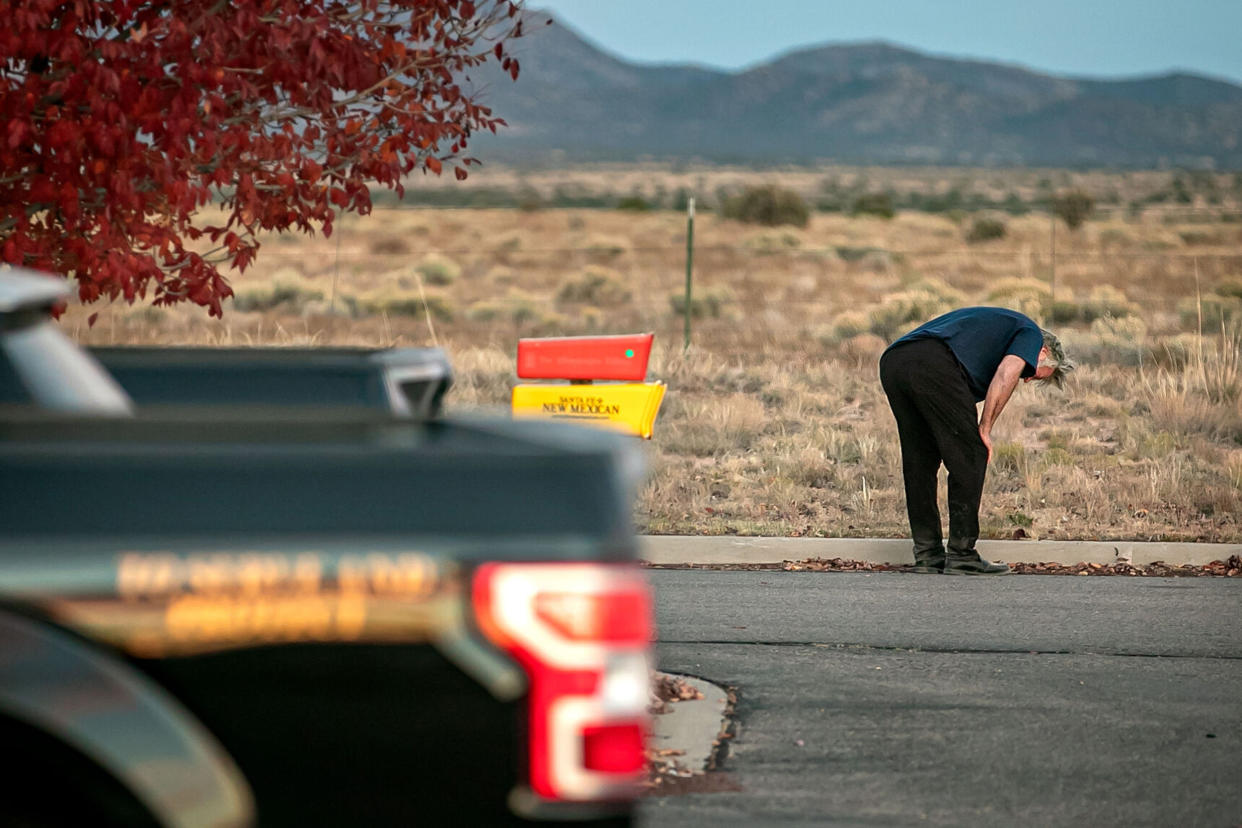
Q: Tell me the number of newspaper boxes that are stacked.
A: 2